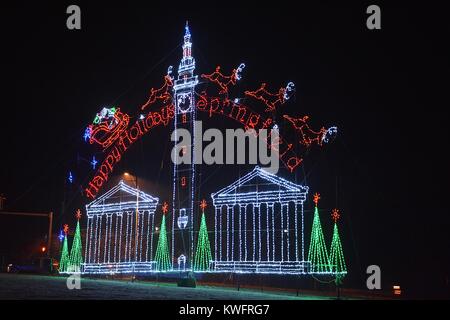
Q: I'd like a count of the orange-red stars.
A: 6